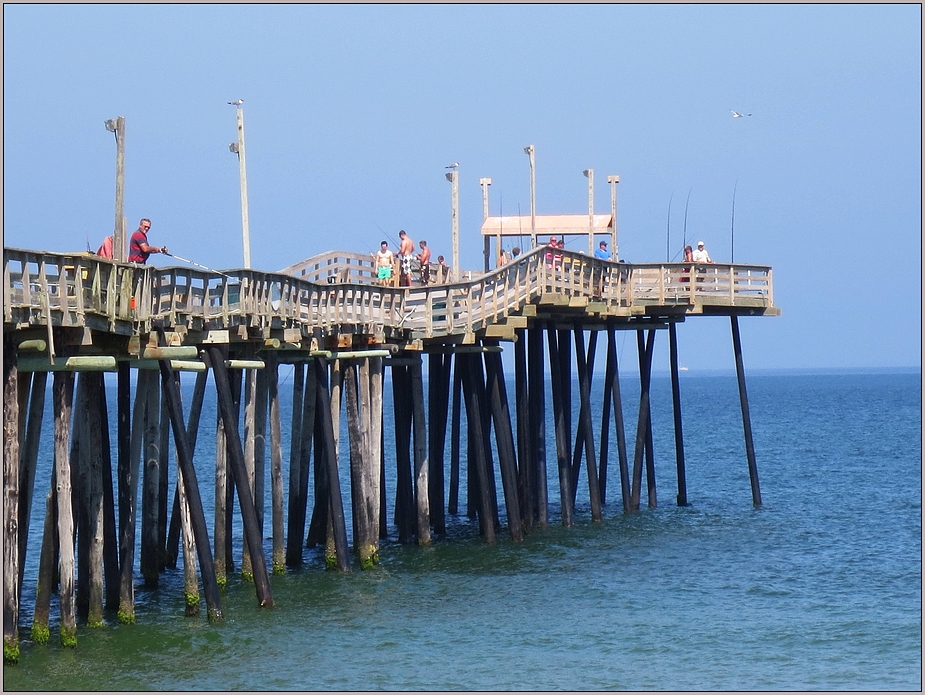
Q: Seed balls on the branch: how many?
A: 0